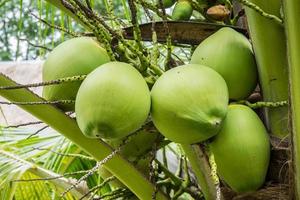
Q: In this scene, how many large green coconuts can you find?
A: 5